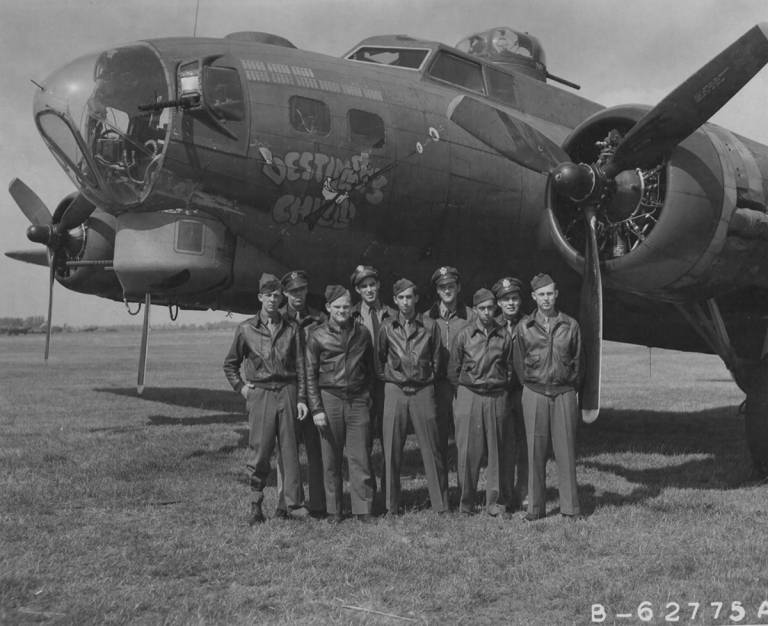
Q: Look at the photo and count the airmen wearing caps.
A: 9